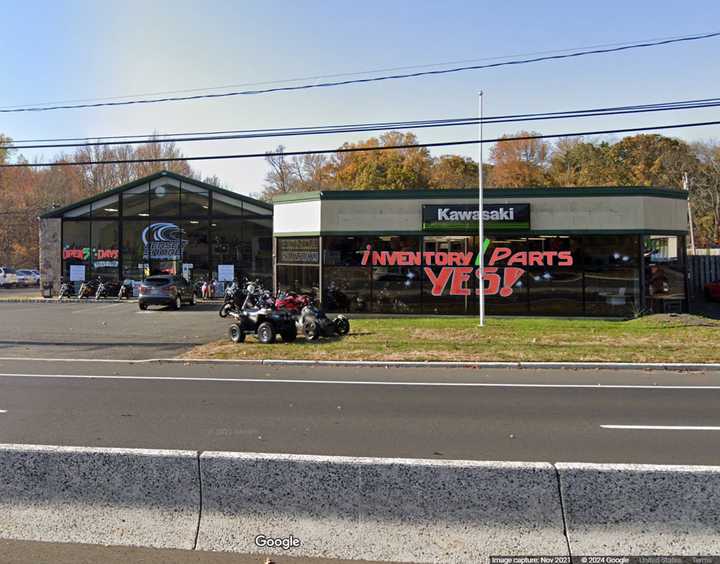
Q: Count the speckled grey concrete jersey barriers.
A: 3